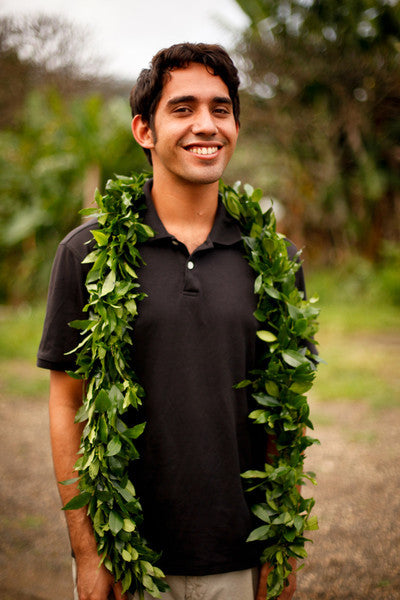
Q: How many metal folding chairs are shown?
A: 0